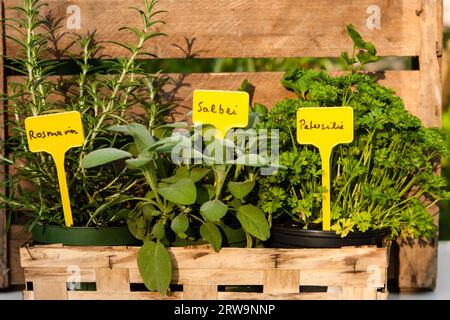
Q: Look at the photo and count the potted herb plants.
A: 3